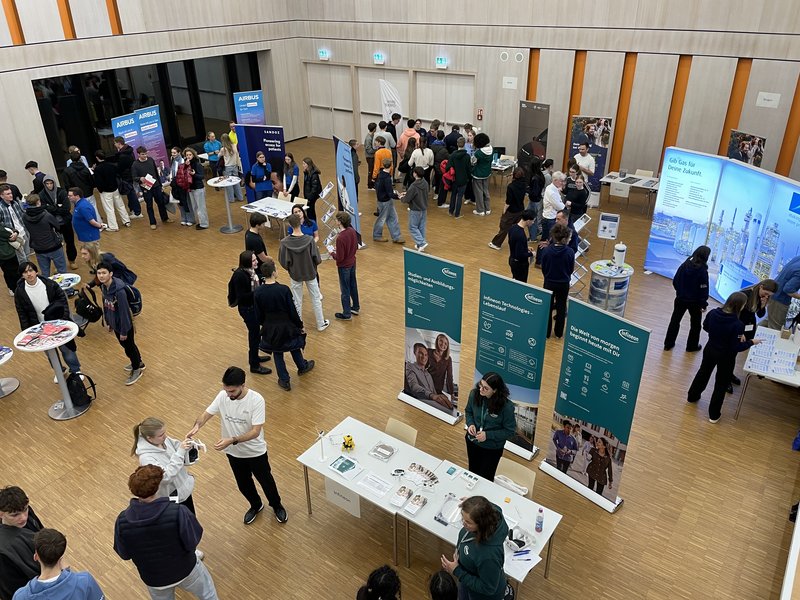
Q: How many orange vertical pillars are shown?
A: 9